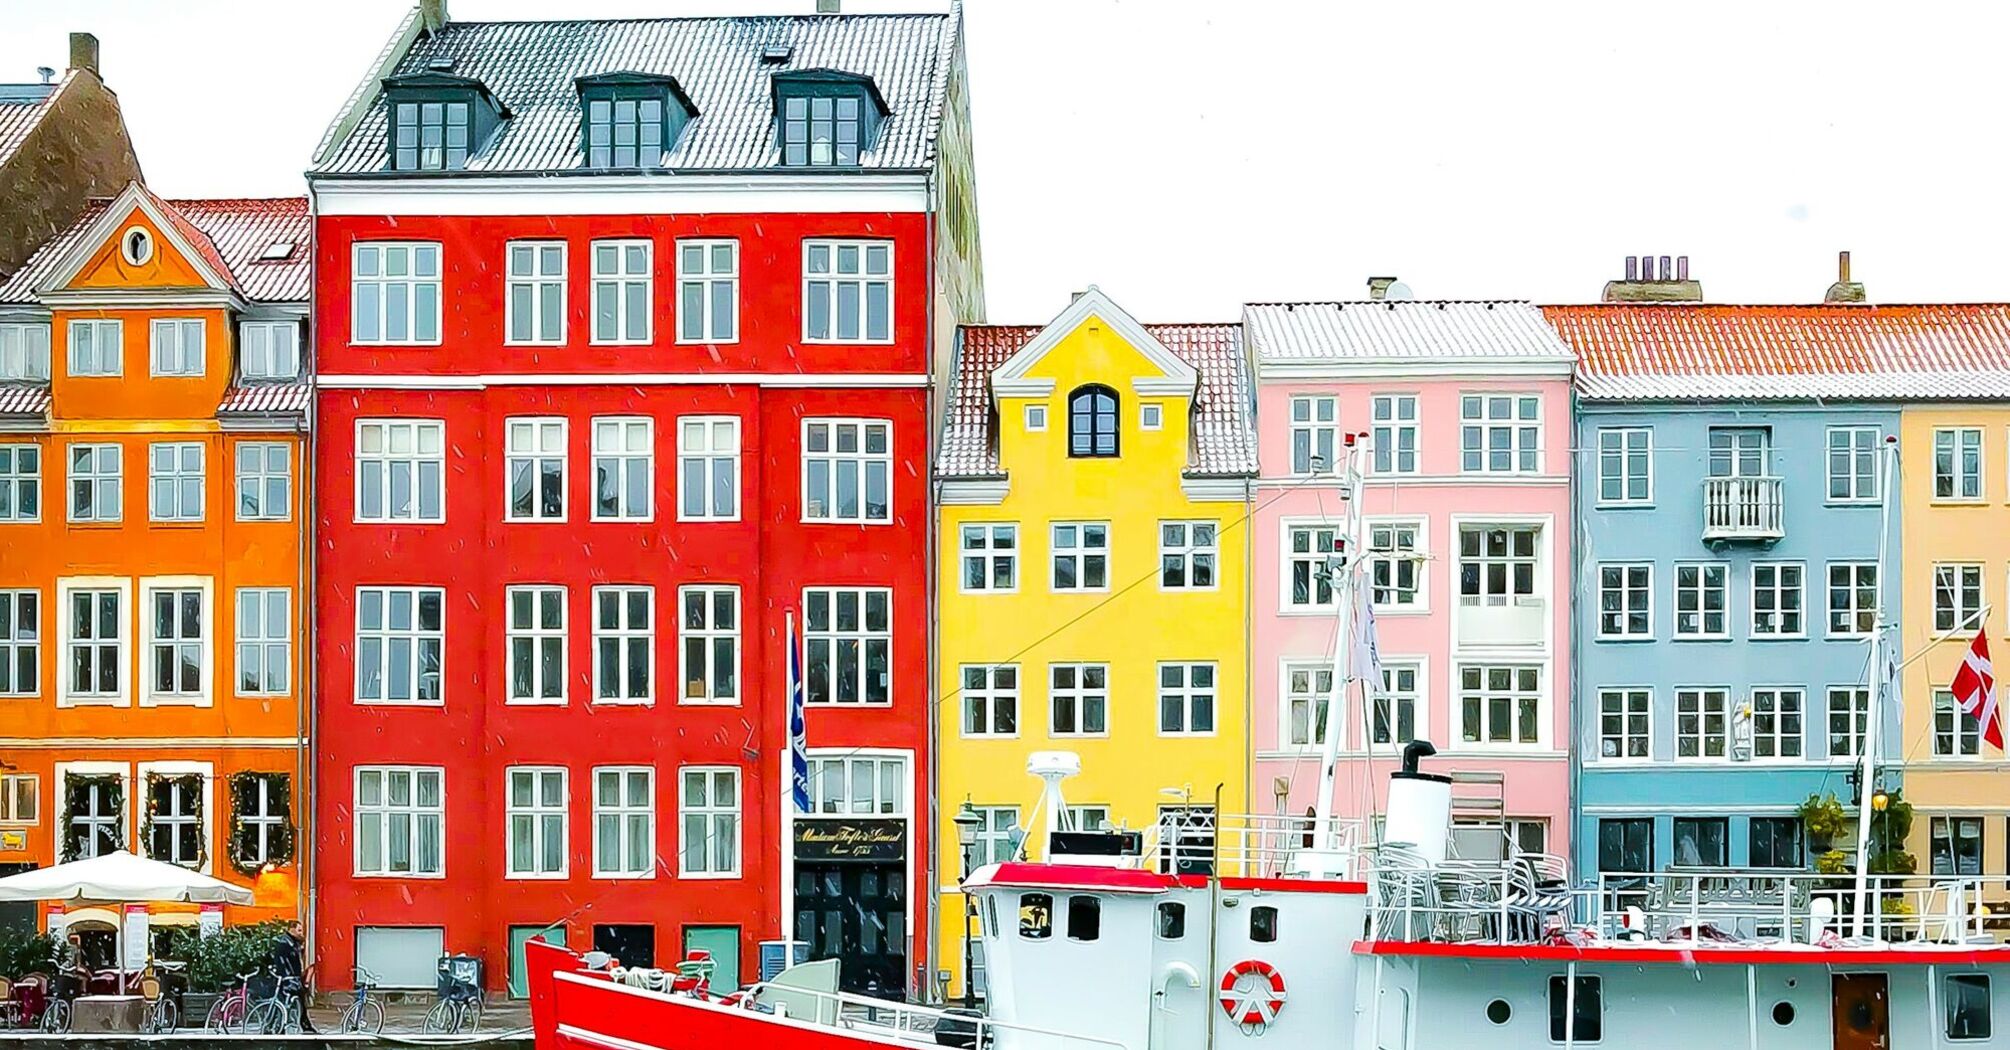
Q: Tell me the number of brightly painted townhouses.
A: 6